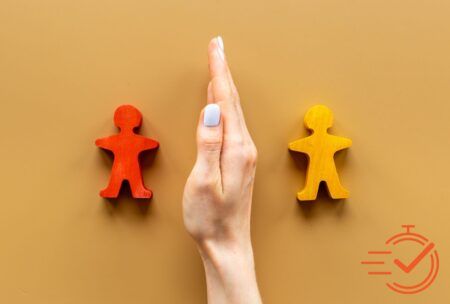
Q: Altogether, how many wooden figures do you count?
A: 2